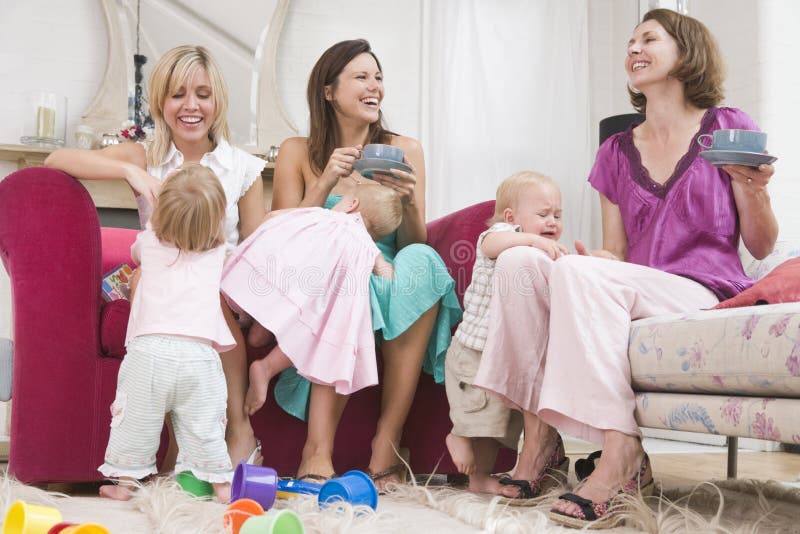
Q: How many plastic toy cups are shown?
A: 8